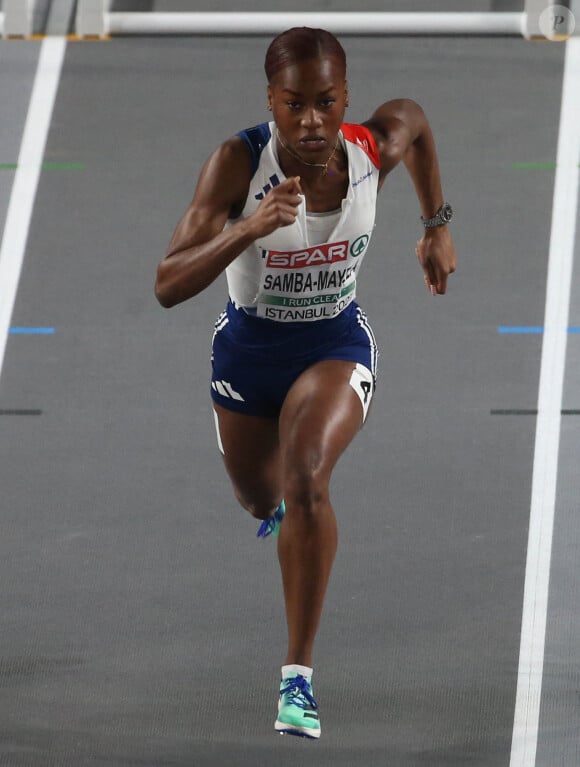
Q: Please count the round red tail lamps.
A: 0